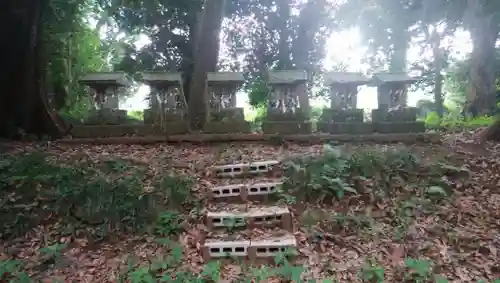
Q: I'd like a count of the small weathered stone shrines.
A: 6